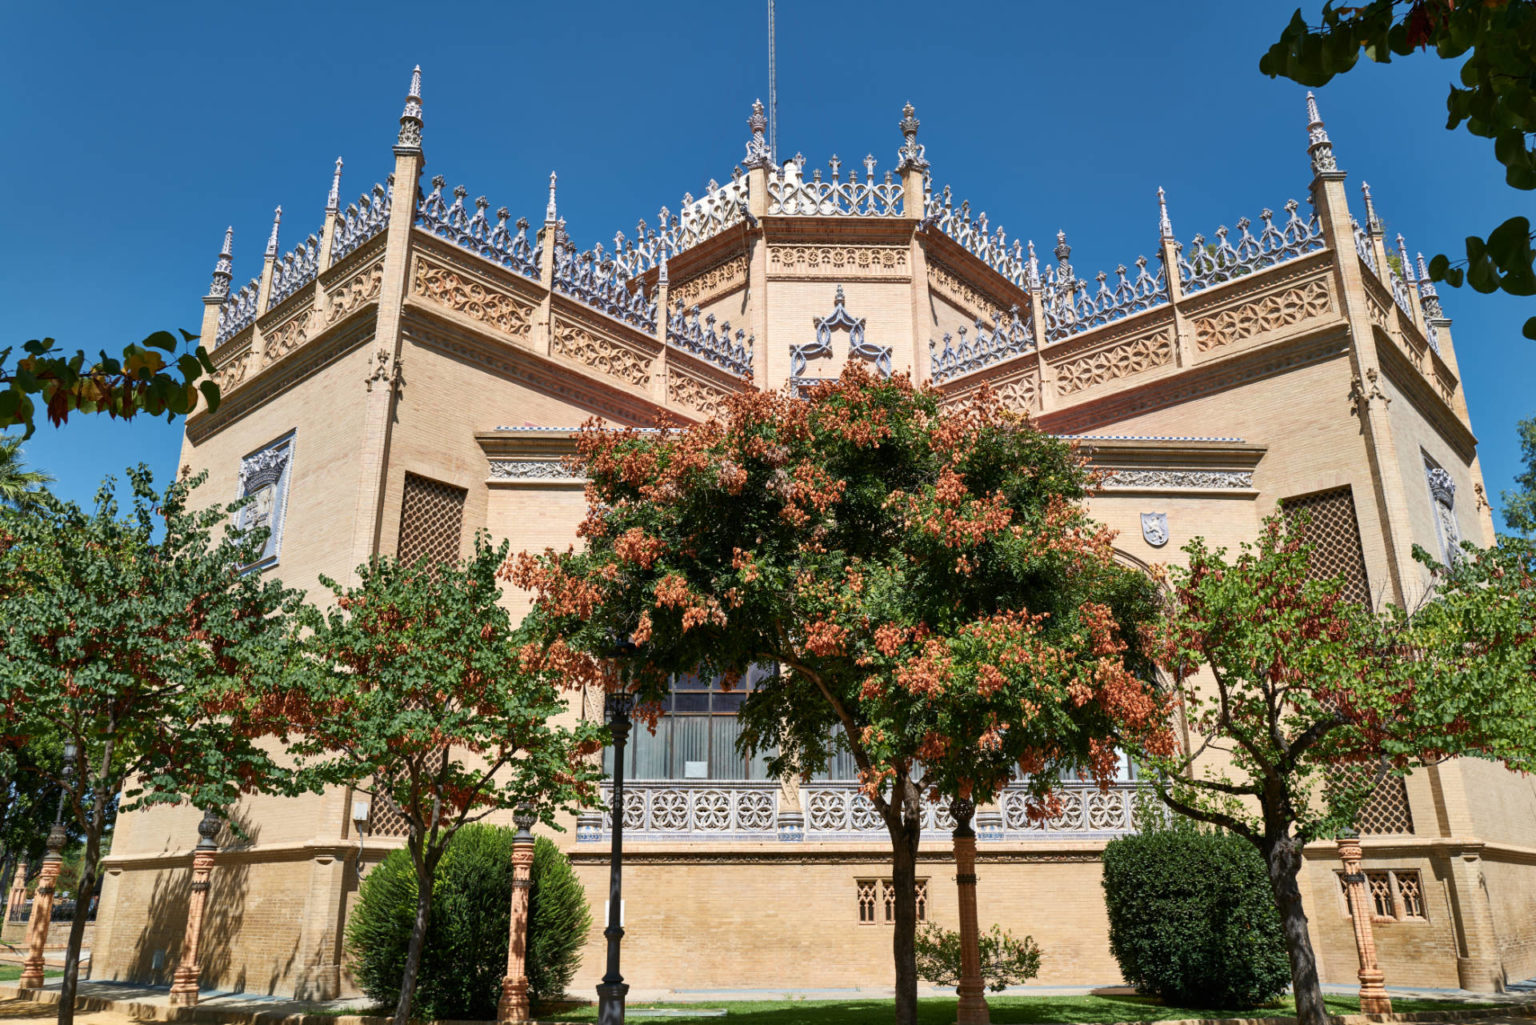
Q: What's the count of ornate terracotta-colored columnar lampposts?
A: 5